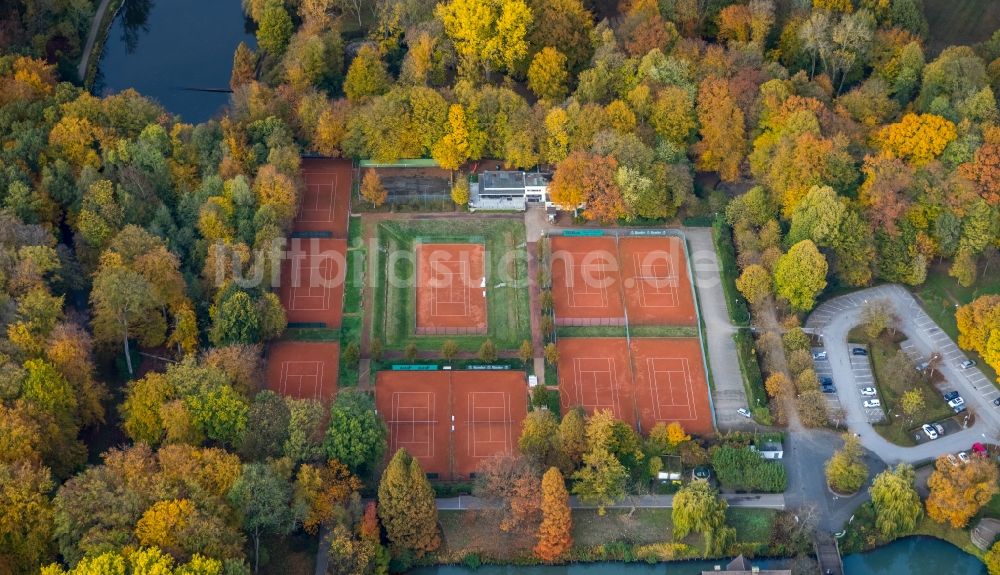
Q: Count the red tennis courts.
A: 10